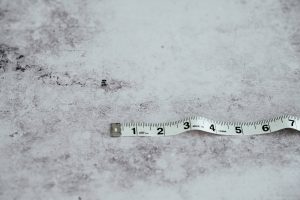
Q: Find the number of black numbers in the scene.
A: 7